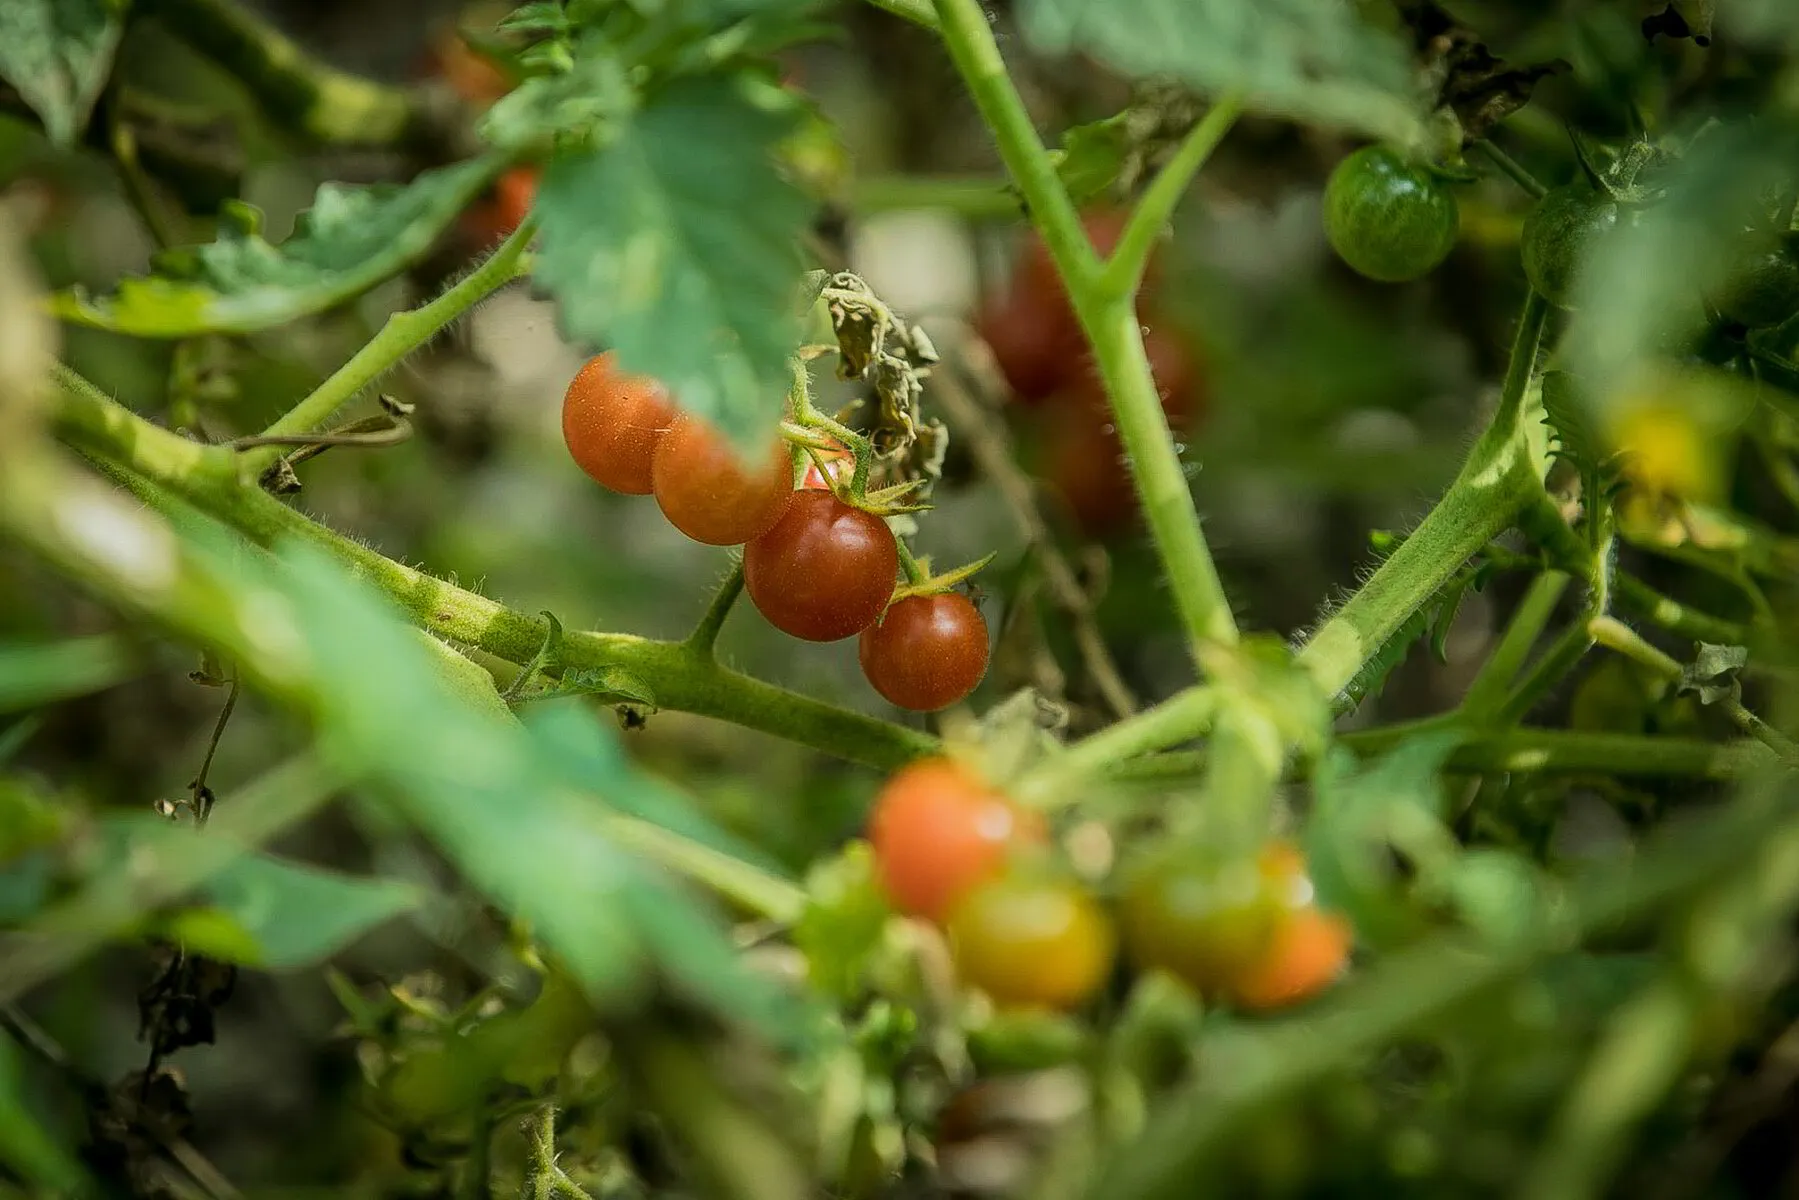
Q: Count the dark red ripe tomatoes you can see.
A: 2